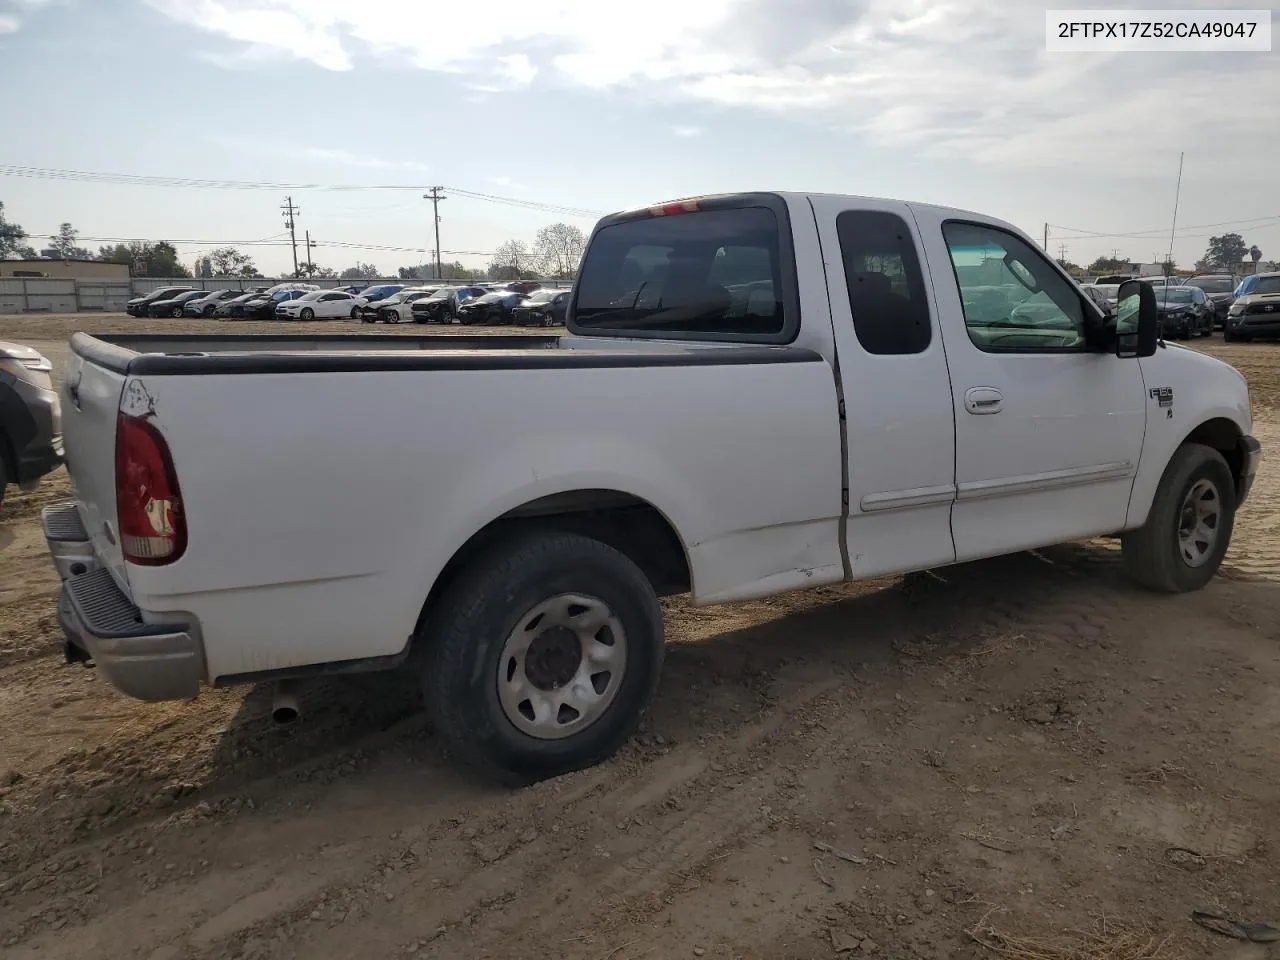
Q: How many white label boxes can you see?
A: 1